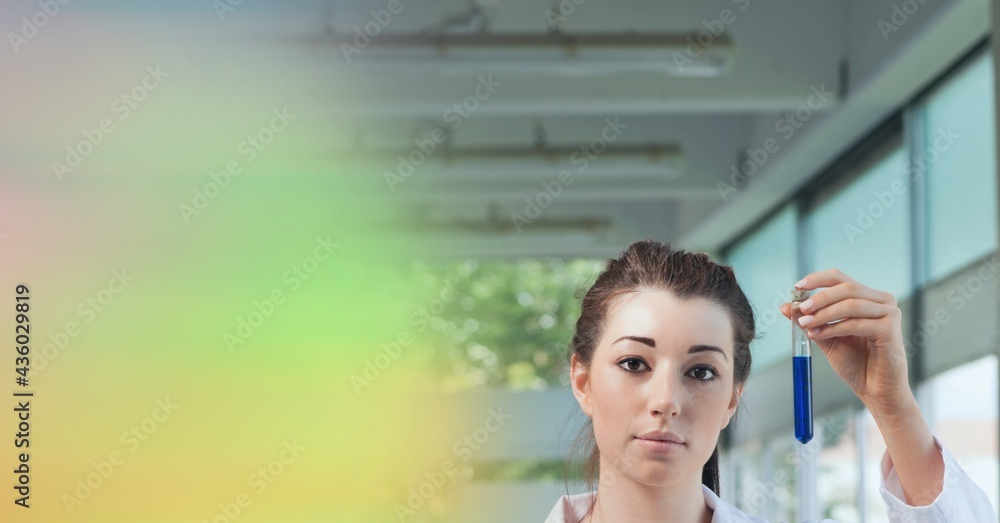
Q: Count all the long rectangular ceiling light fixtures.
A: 3